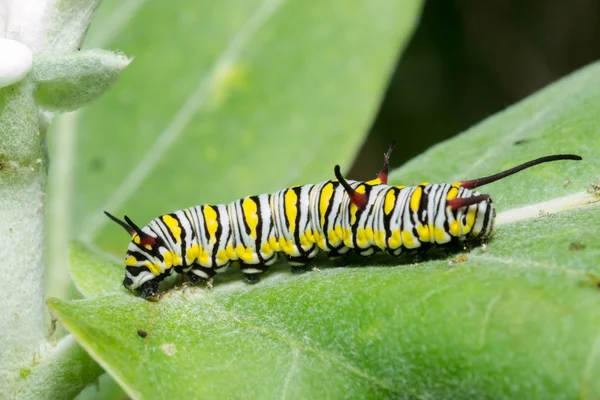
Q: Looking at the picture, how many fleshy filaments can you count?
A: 6